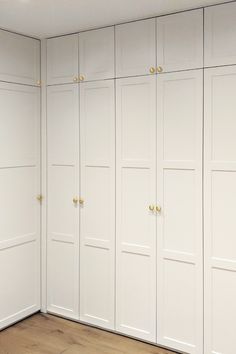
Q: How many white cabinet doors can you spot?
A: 12